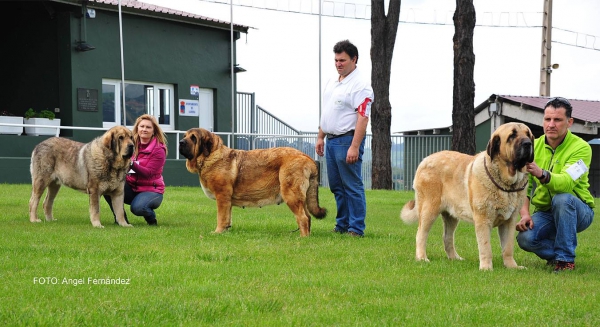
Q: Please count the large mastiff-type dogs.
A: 3